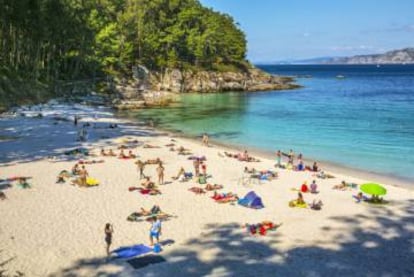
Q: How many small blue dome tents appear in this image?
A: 1